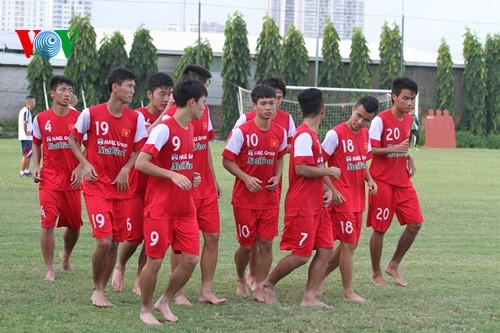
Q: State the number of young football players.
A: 10